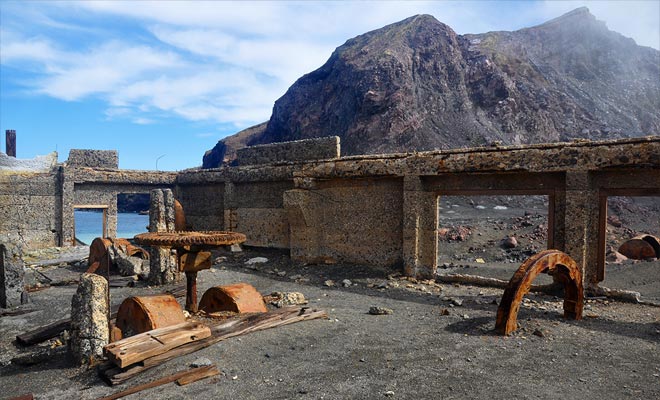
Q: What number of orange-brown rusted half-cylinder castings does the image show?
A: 2